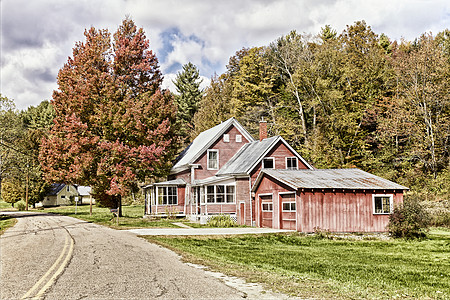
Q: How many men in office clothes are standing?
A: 0